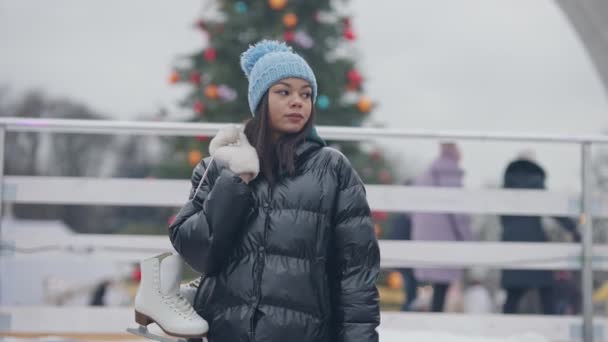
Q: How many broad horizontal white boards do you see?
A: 3